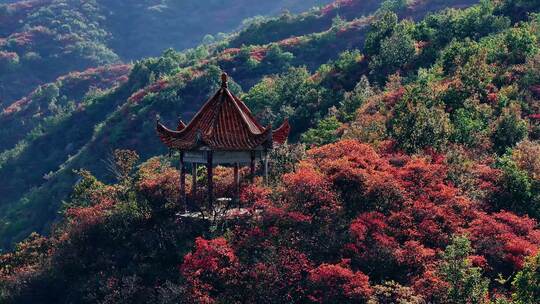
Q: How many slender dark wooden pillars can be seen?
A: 6